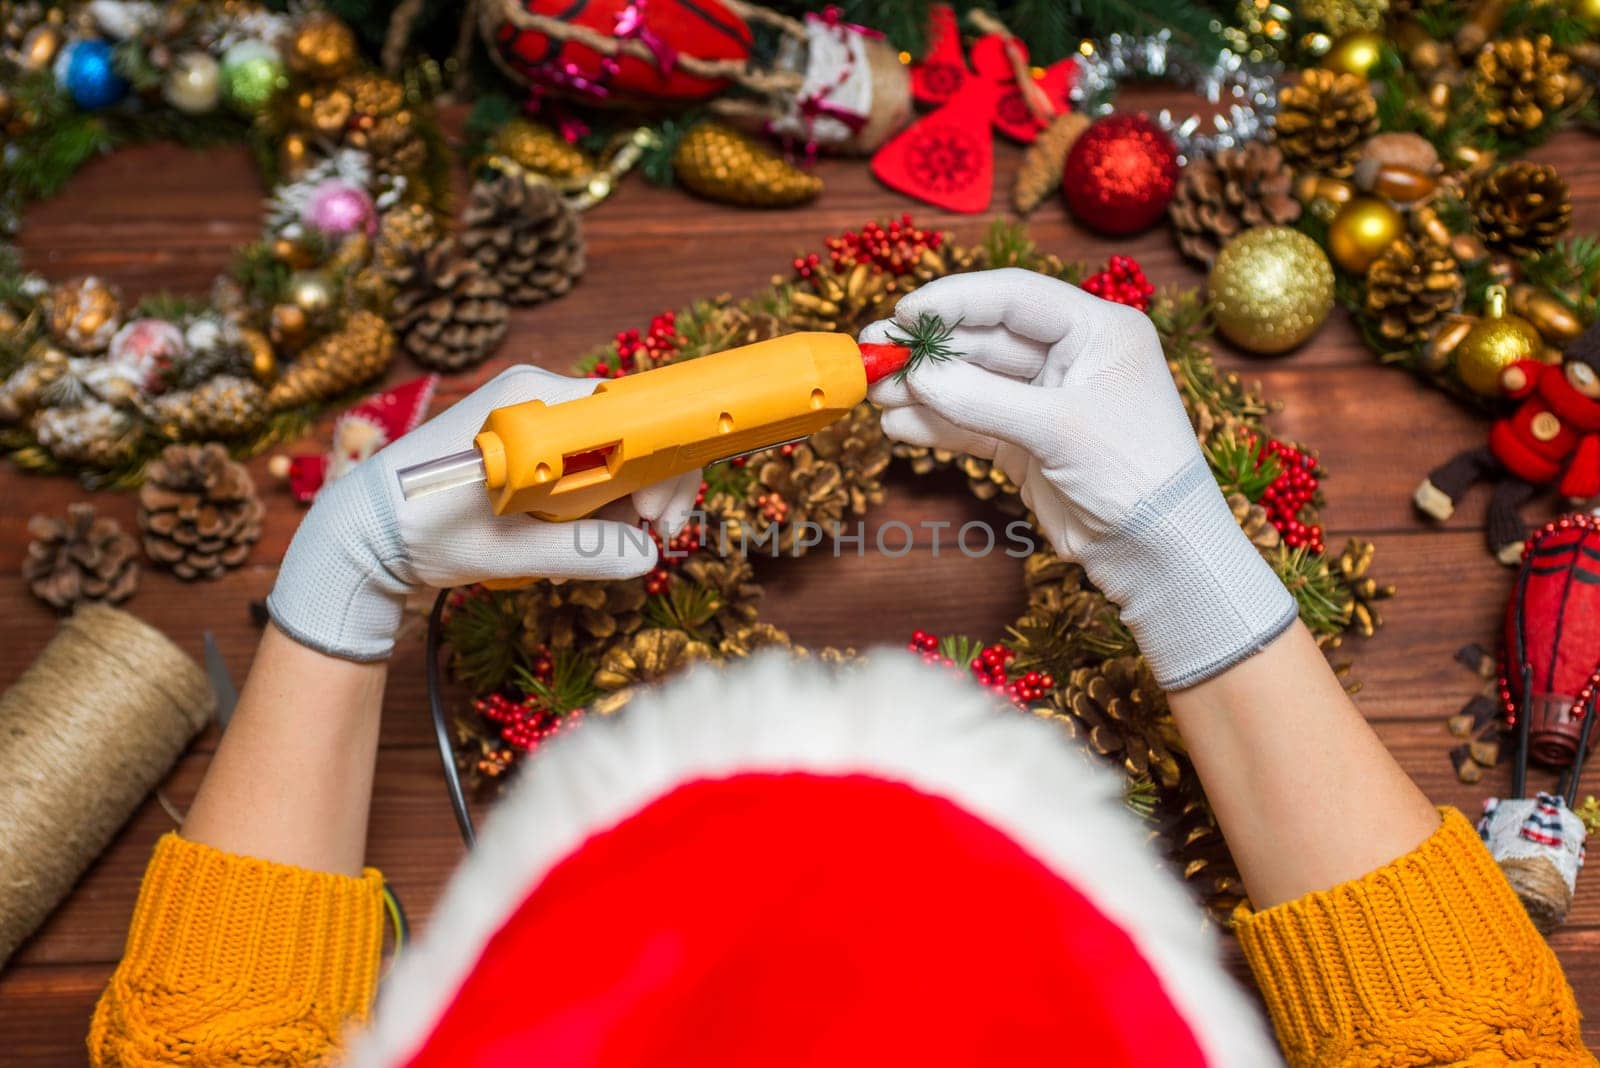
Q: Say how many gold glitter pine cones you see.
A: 2